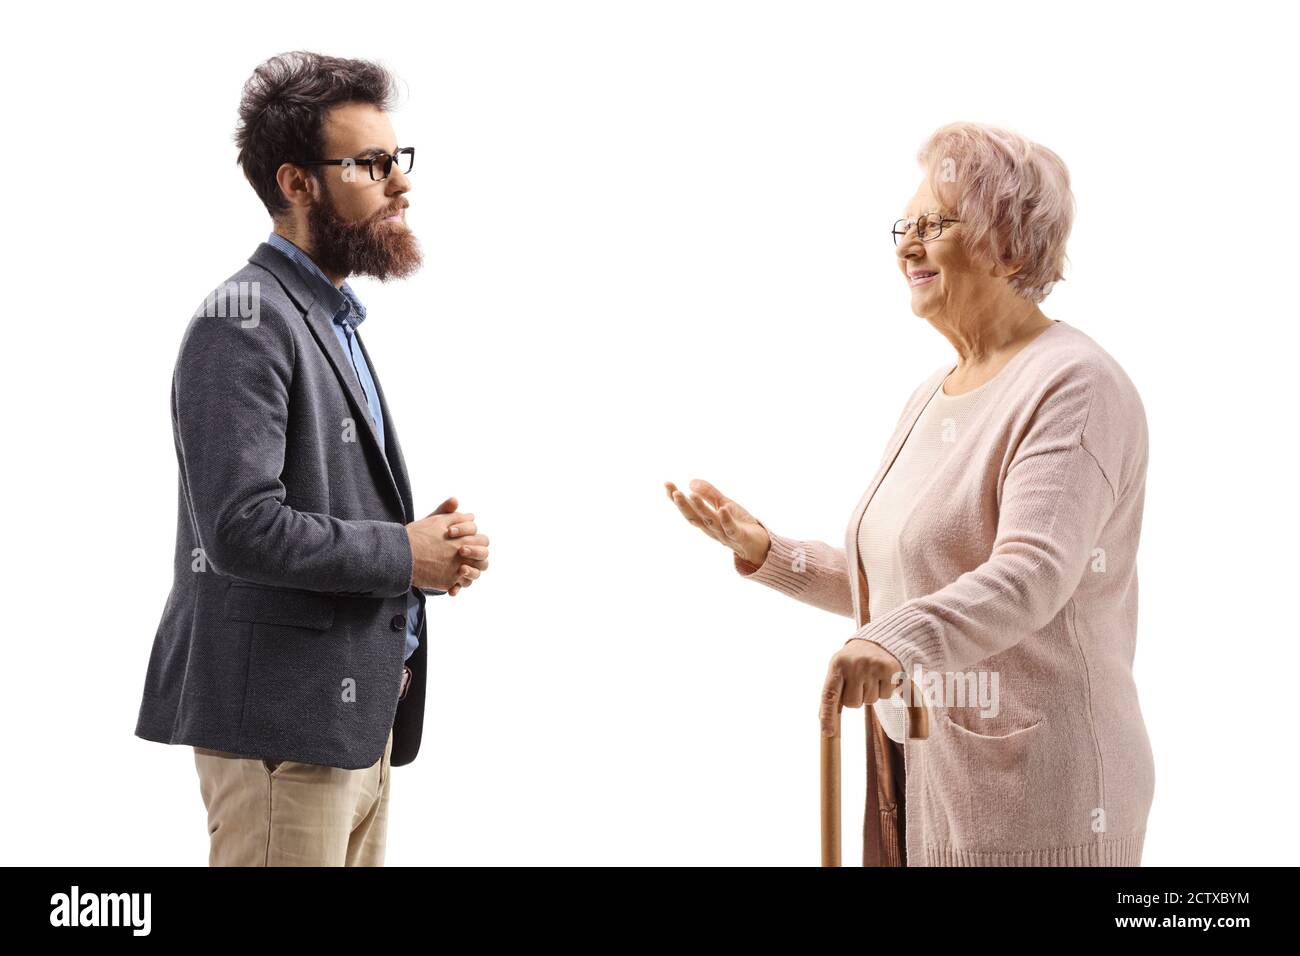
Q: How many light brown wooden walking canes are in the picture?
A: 1